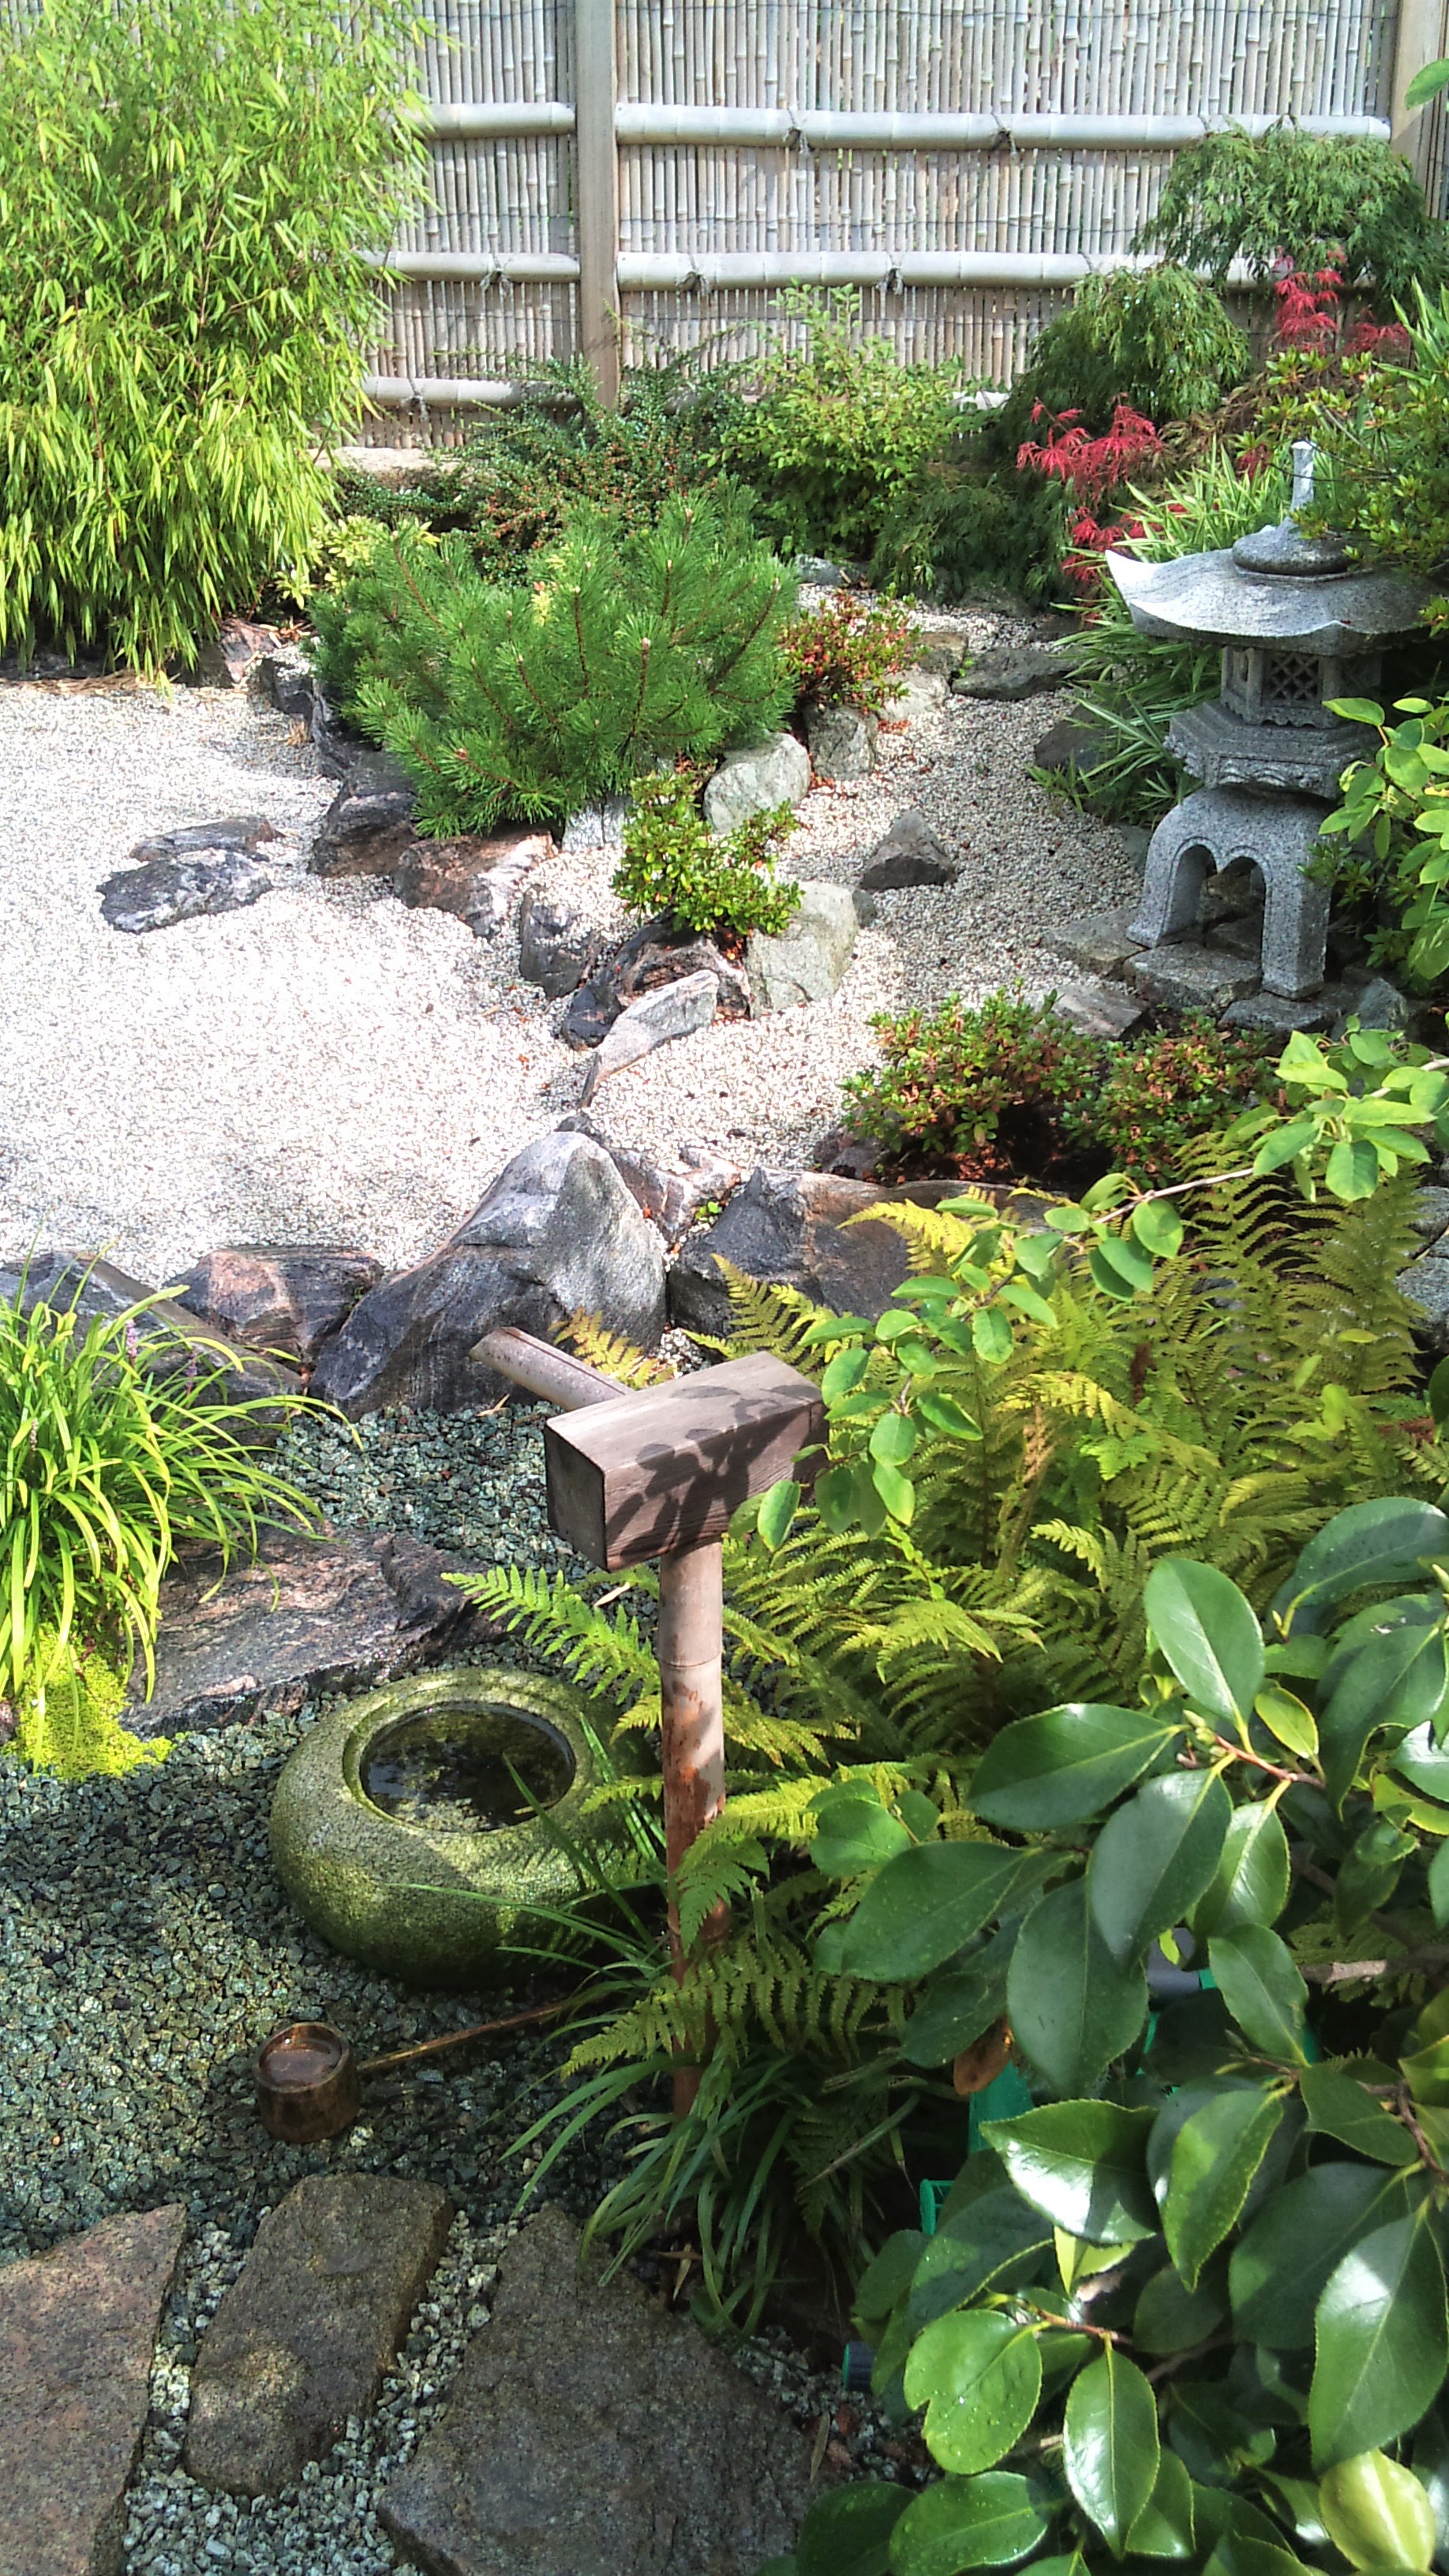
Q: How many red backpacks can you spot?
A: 0